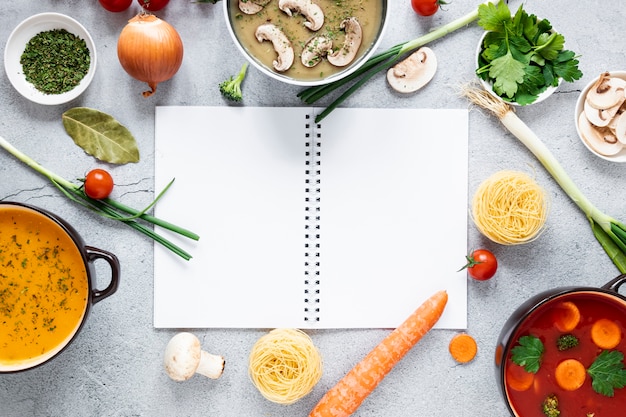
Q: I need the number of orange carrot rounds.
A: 5